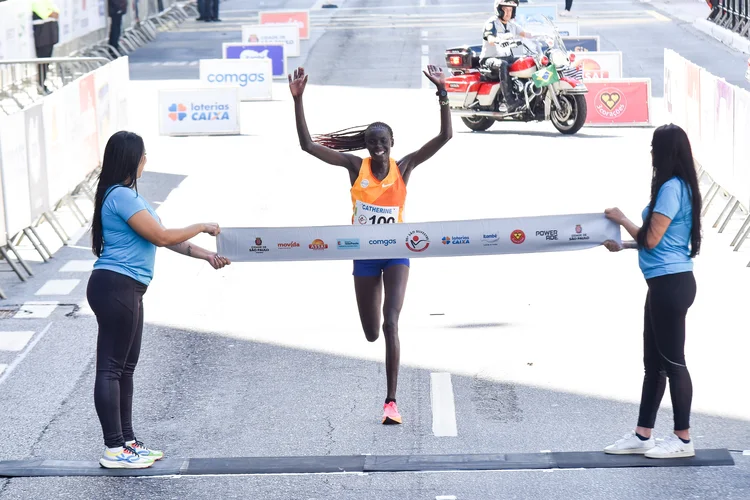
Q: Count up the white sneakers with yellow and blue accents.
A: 2